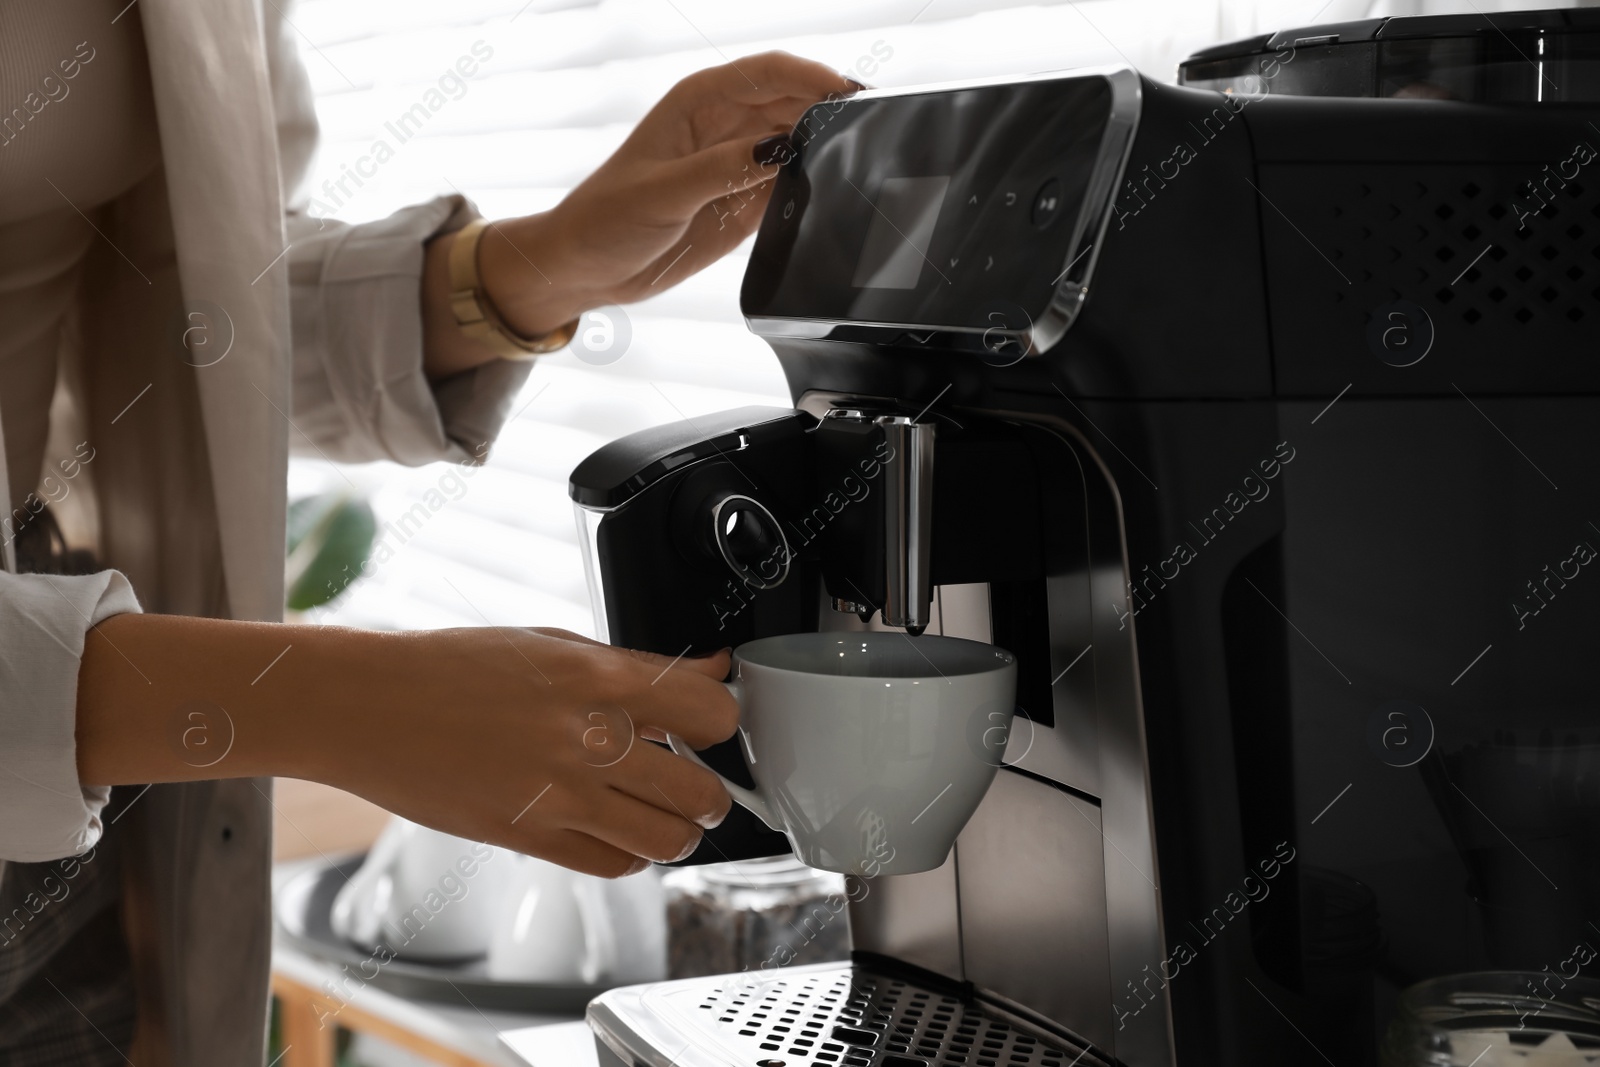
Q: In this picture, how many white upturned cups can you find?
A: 2